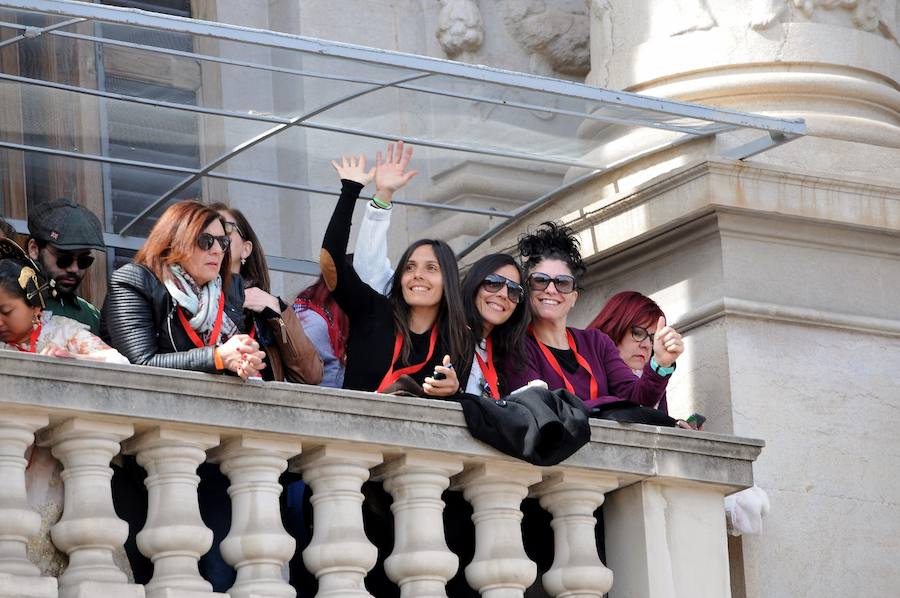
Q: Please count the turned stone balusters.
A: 8